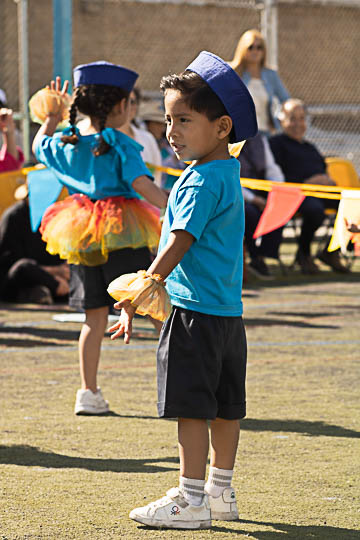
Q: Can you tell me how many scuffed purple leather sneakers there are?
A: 0